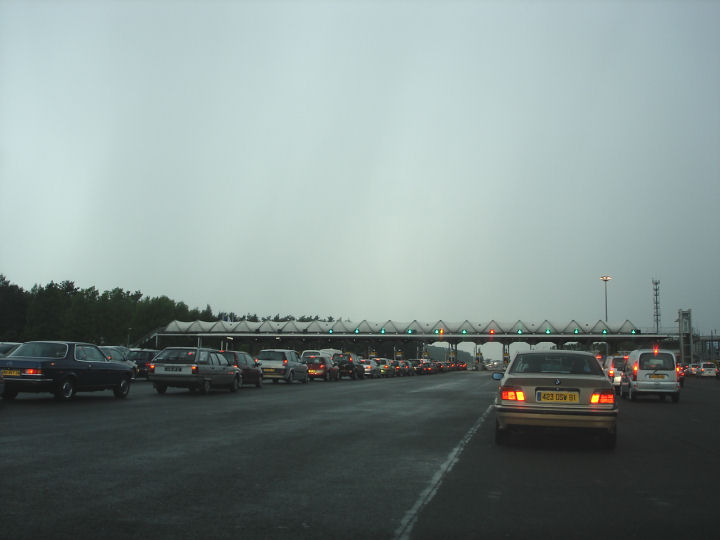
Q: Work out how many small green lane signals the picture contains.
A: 11